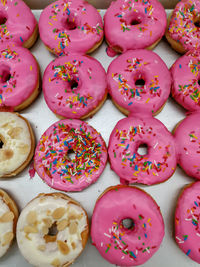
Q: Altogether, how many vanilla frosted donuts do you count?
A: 3